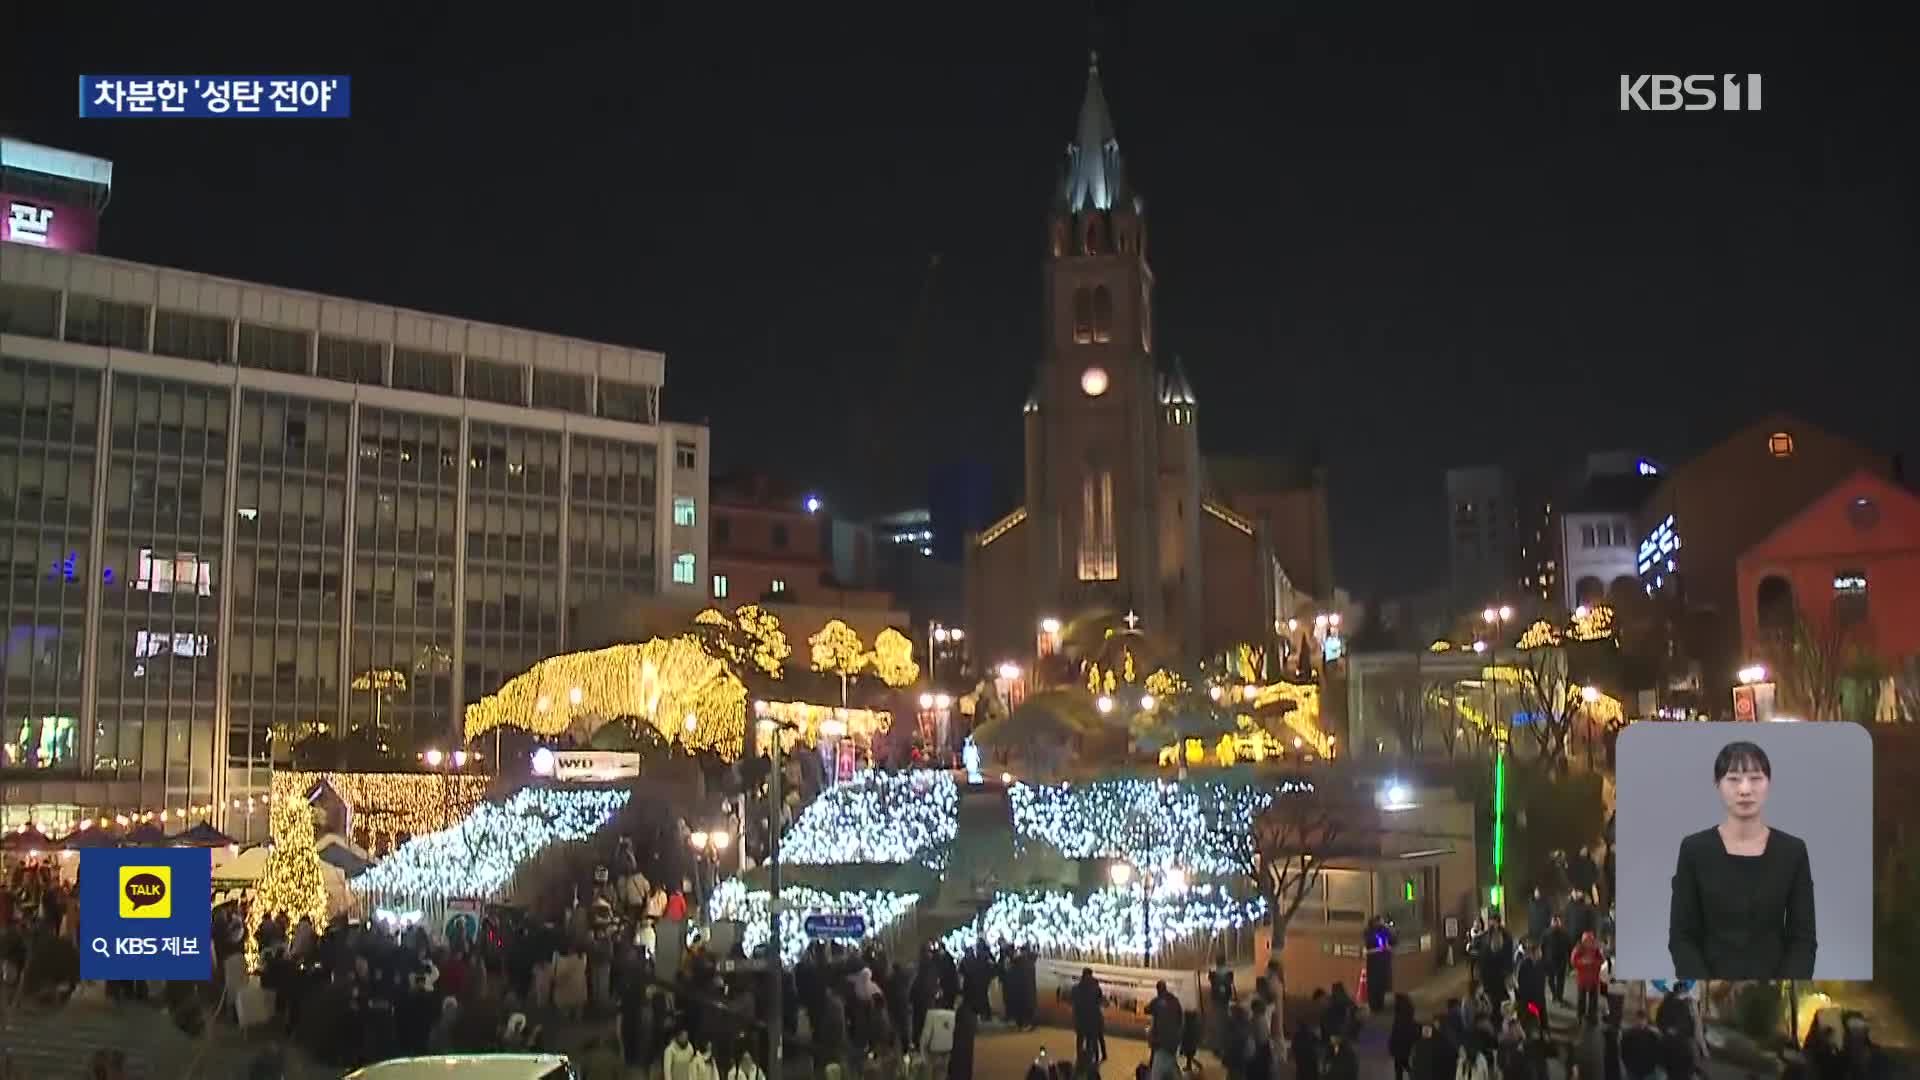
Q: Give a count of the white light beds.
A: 5